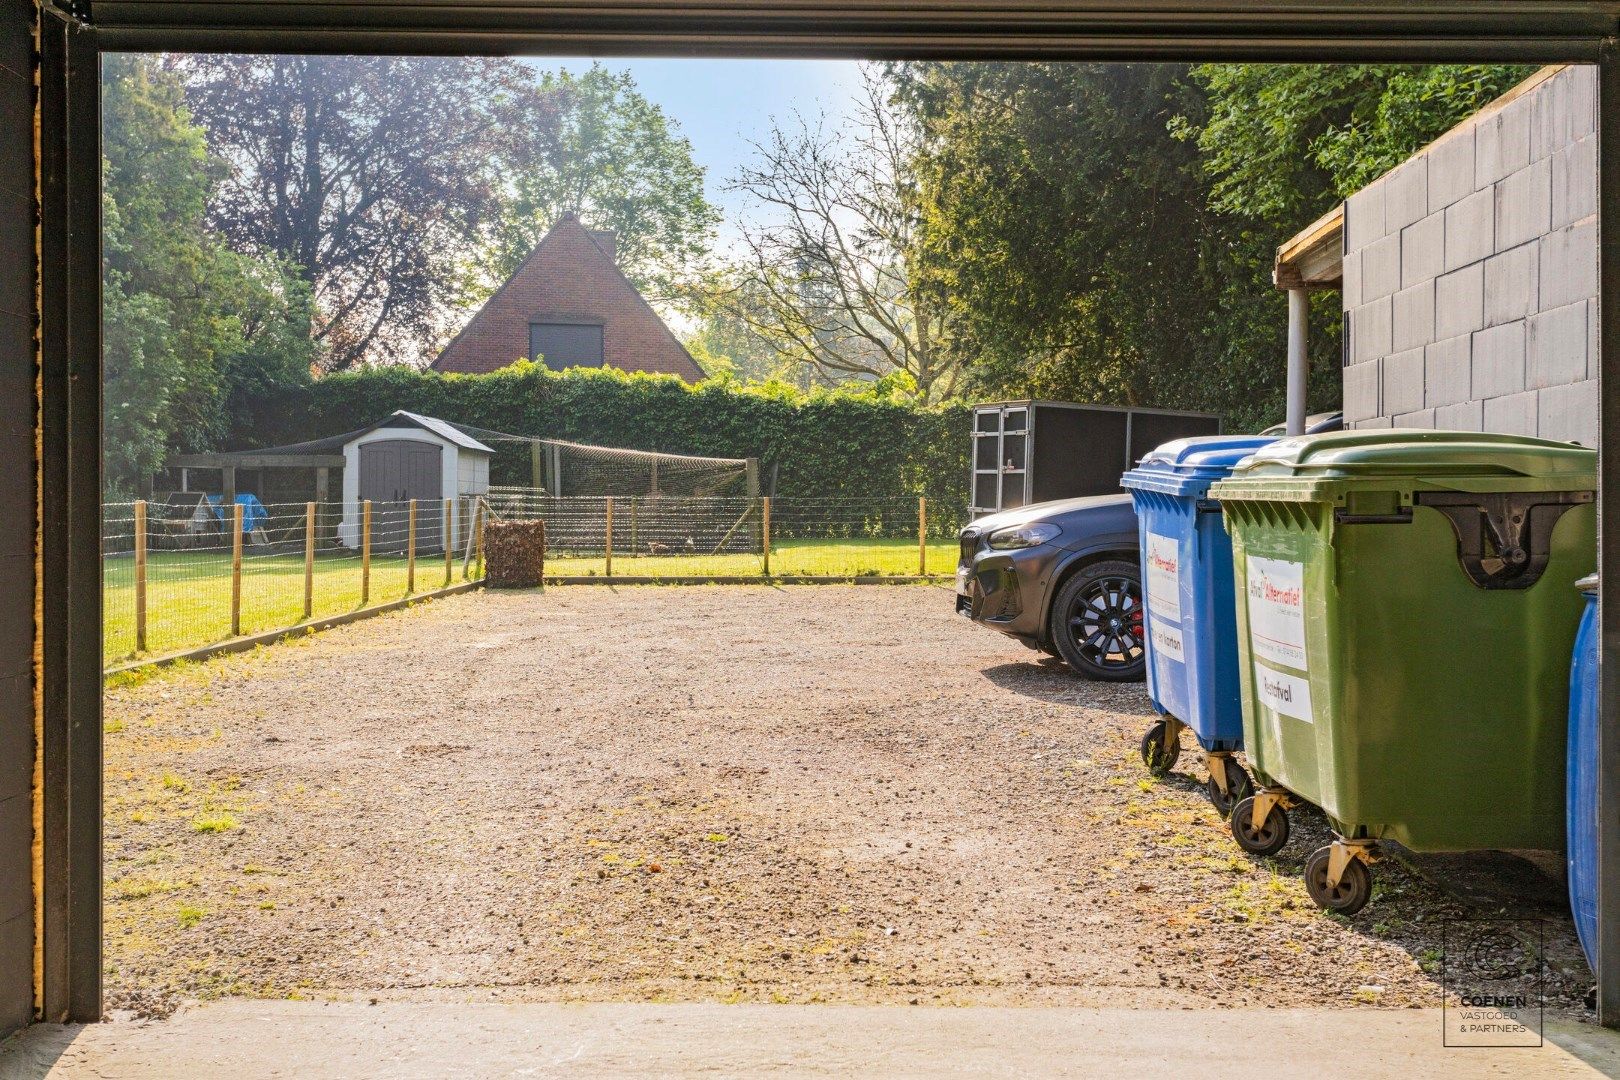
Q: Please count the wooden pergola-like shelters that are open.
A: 1